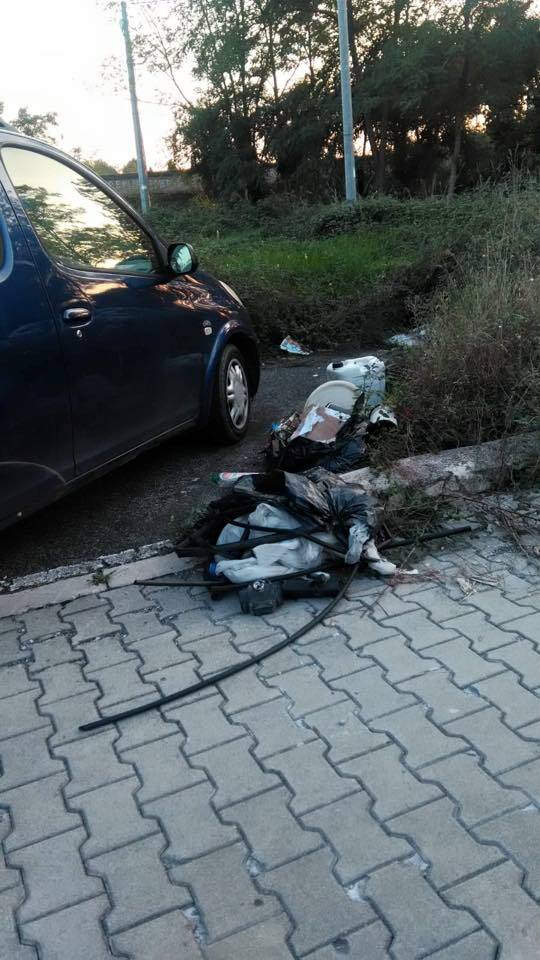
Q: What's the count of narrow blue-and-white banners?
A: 0